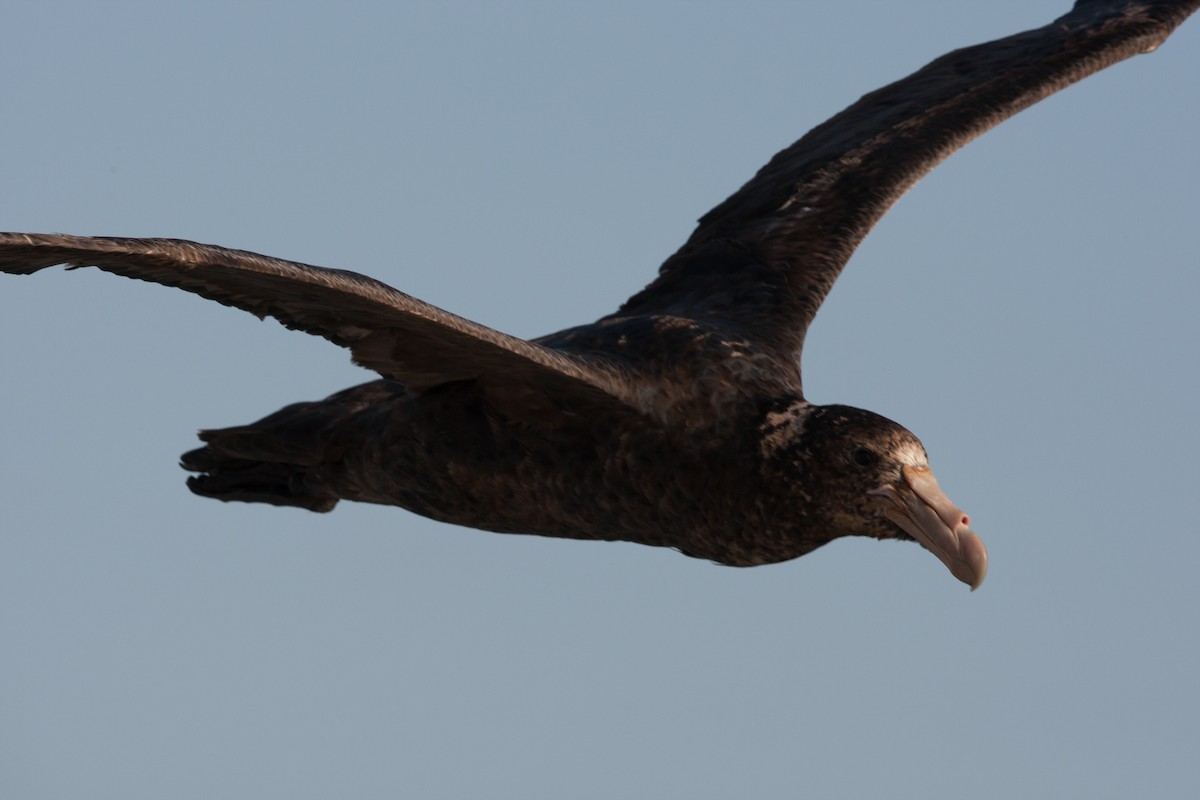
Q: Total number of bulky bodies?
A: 1